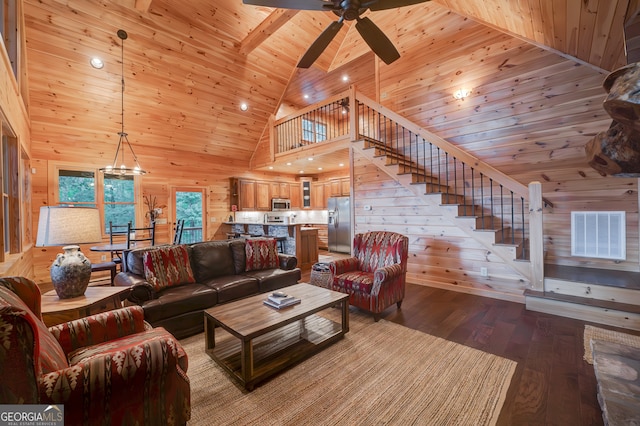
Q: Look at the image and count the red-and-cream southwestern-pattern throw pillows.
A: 2